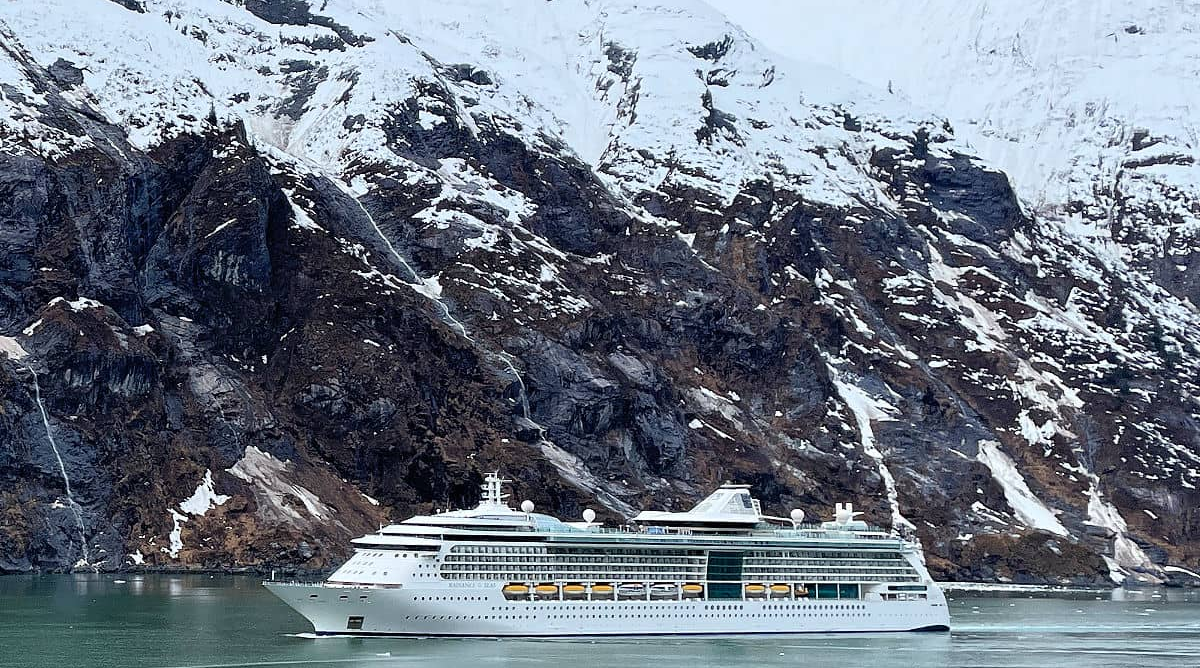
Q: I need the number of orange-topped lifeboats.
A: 7